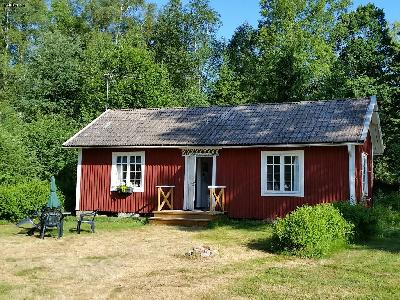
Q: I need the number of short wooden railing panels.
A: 2